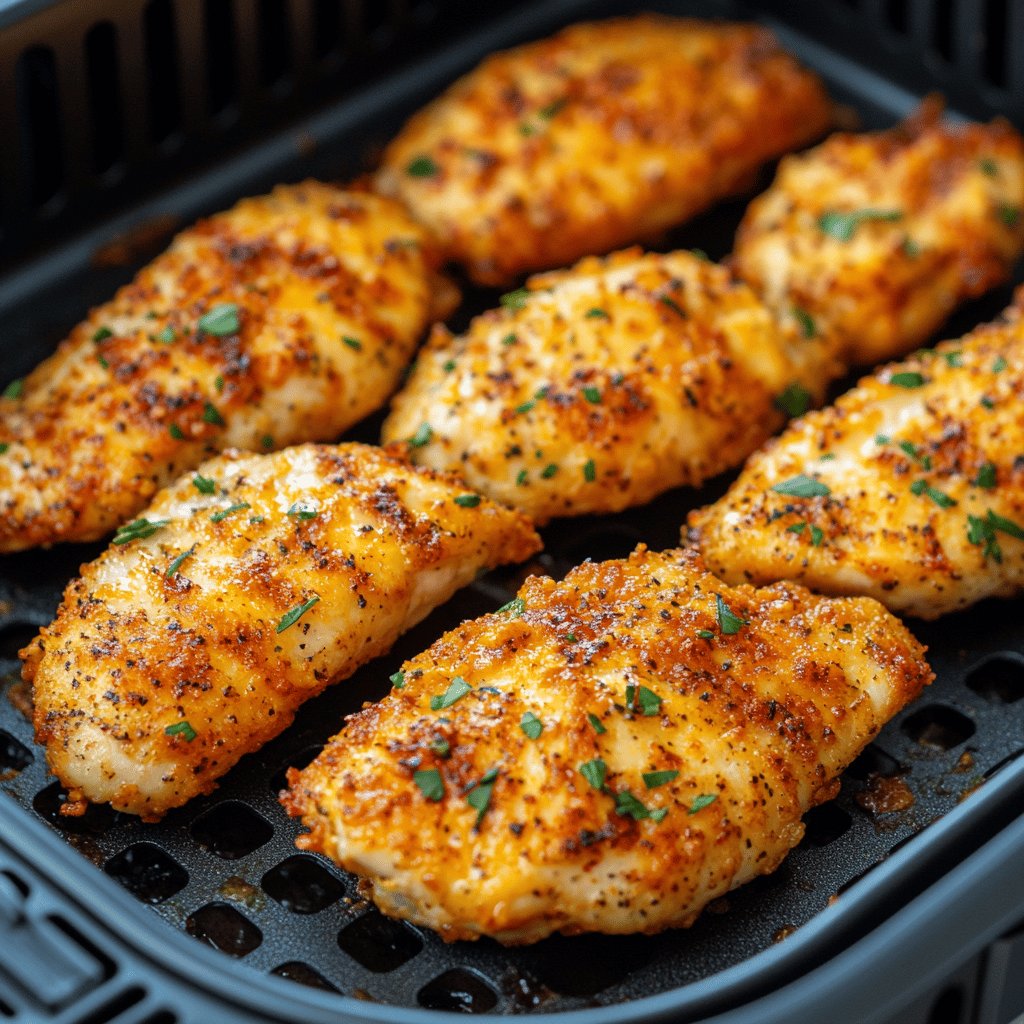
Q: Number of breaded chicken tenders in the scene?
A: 7